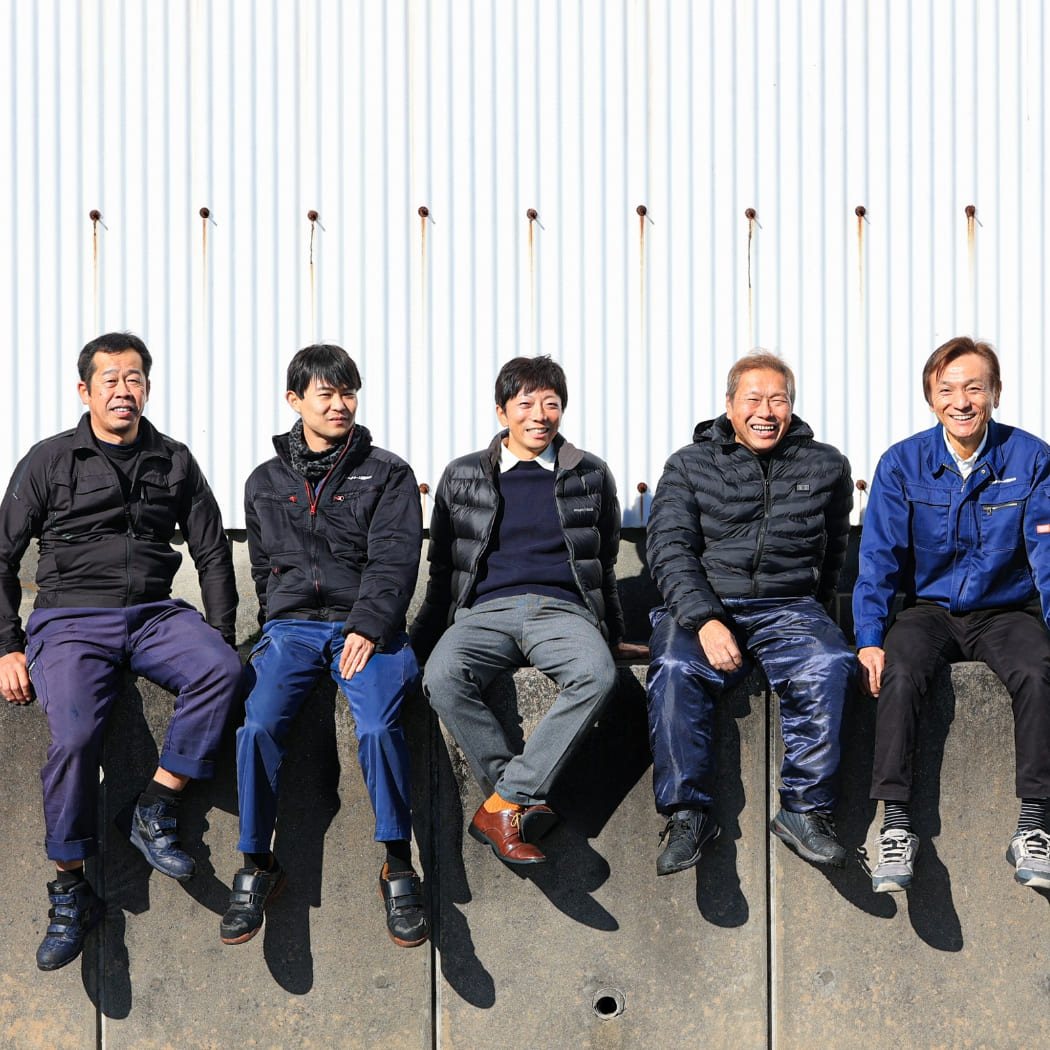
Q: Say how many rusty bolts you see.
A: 12